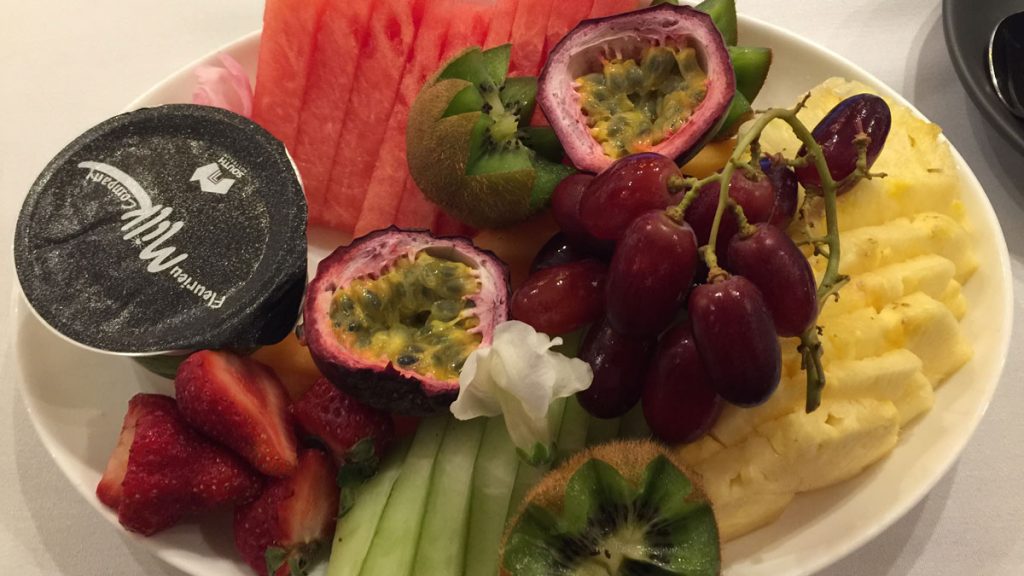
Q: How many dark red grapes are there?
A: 12